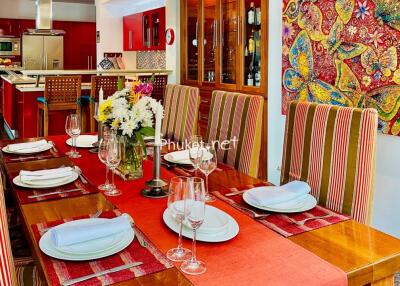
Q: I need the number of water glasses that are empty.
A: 8